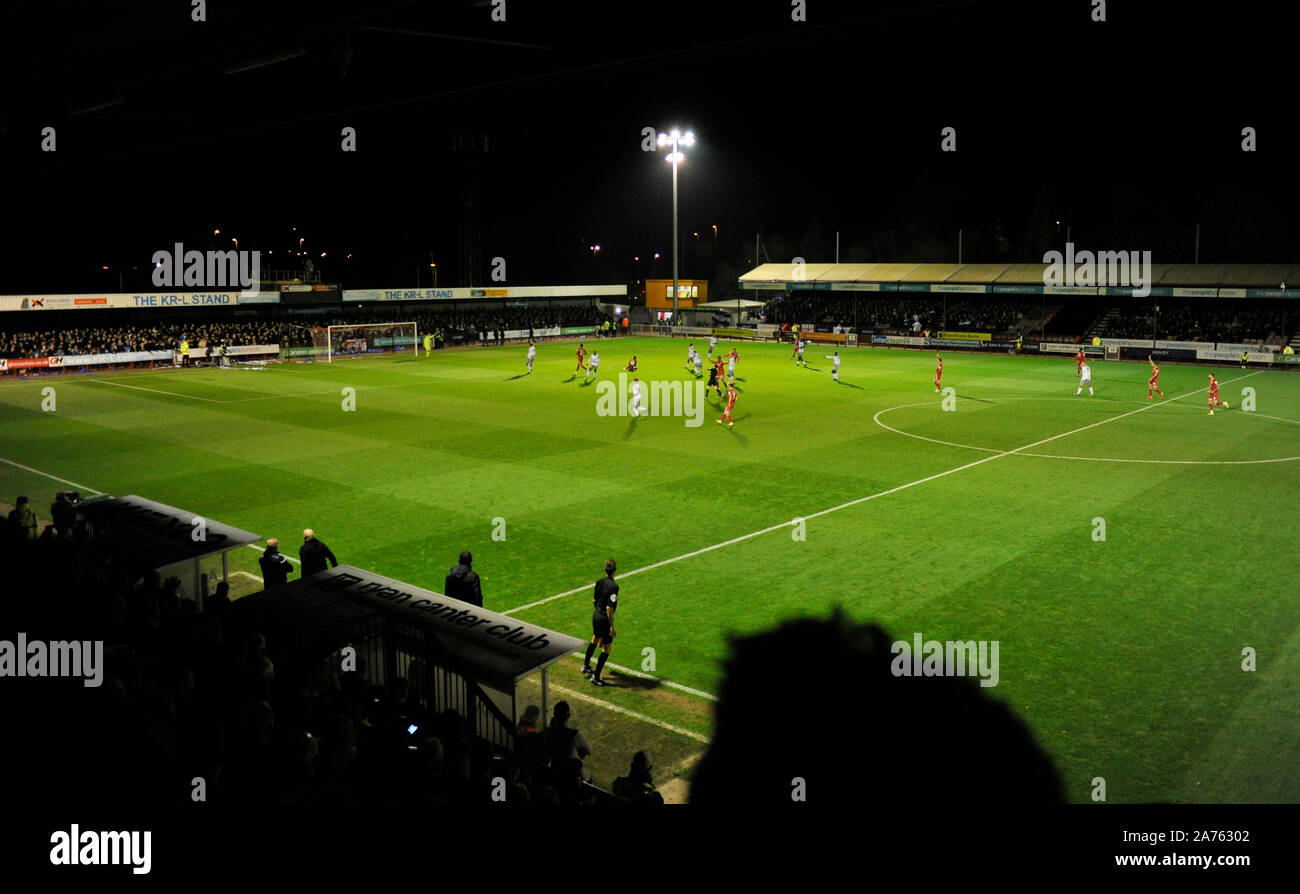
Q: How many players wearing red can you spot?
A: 10